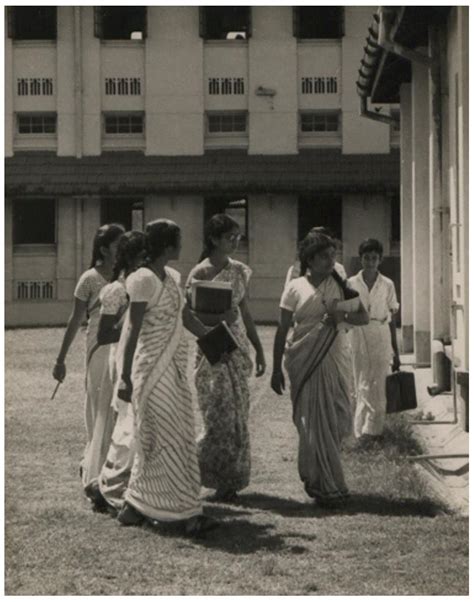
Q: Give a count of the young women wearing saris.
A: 5